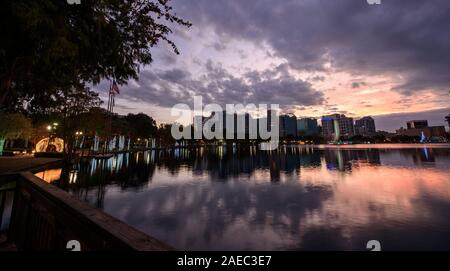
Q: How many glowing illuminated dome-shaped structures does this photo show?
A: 1